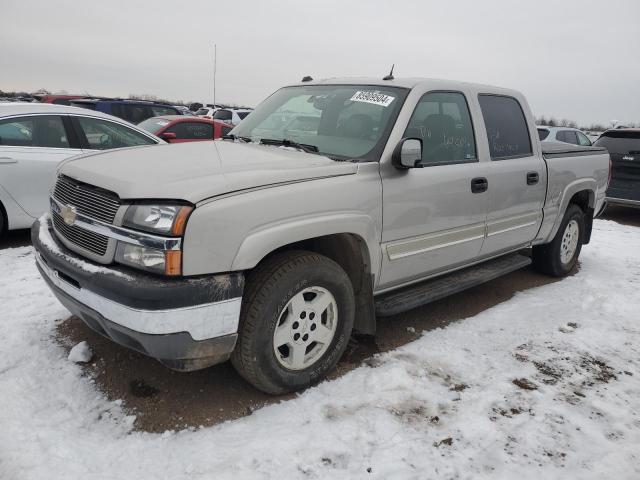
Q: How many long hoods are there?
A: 1